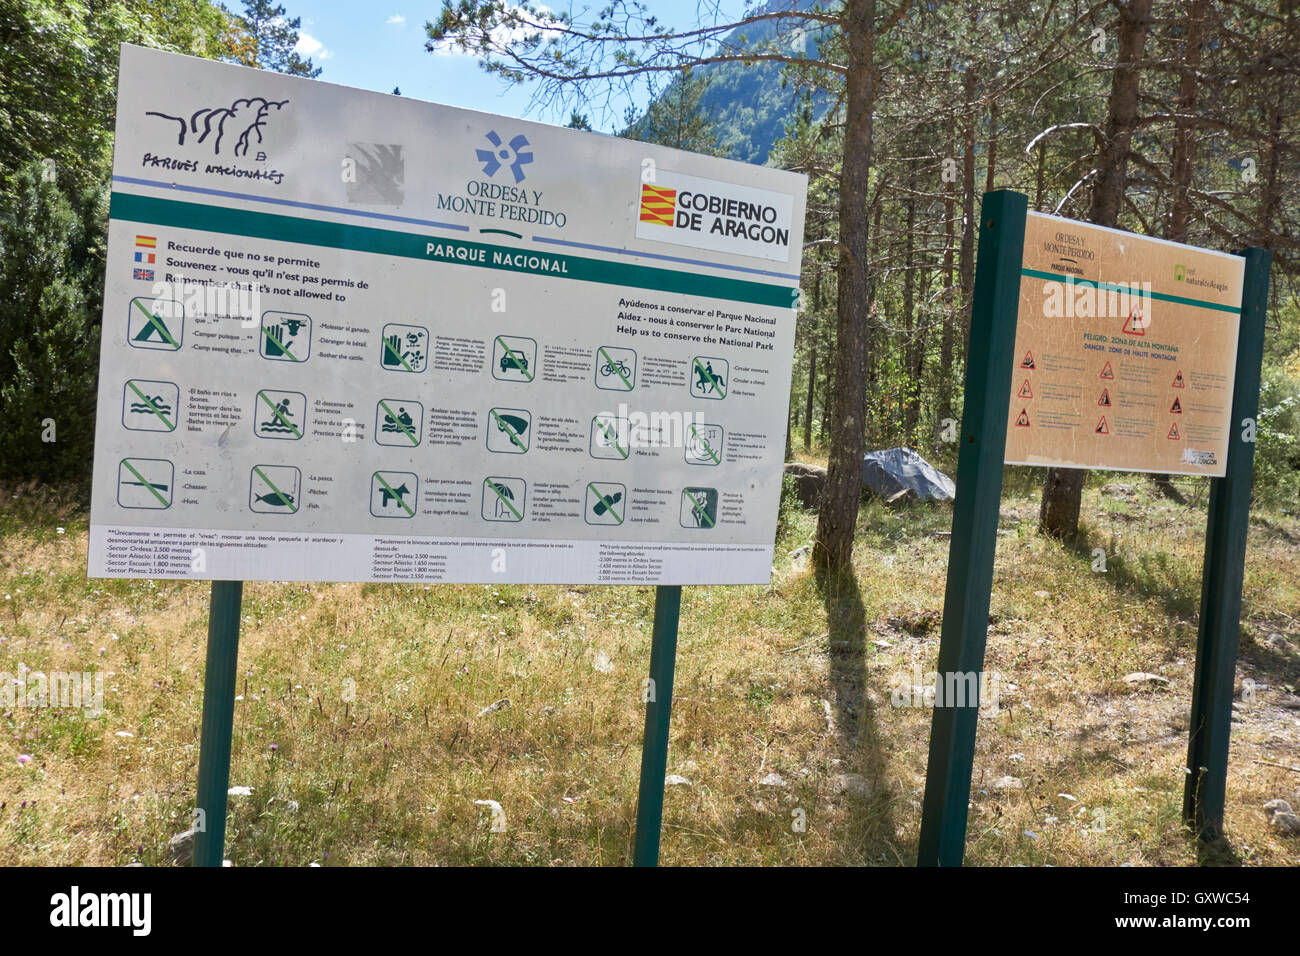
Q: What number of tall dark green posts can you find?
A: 4